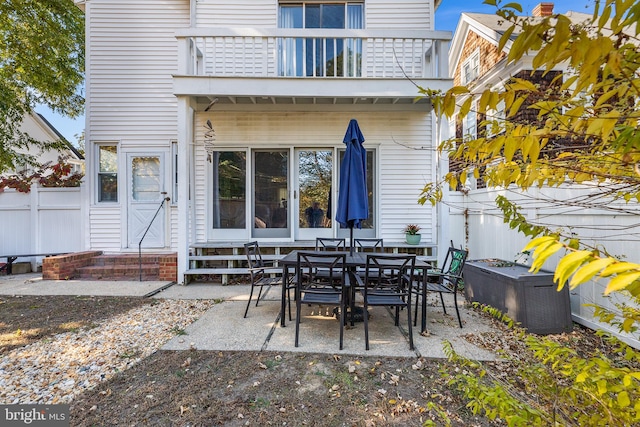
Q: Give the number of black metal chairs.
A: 6